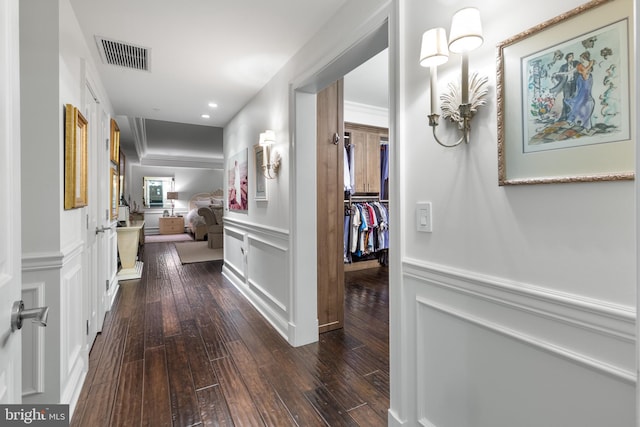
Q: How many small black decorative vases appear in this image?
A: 0